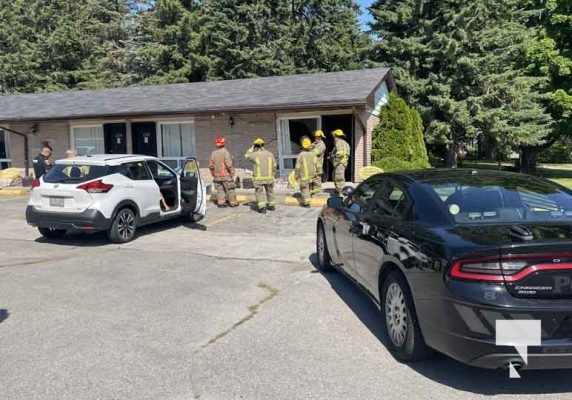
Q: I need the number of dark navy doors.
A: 2